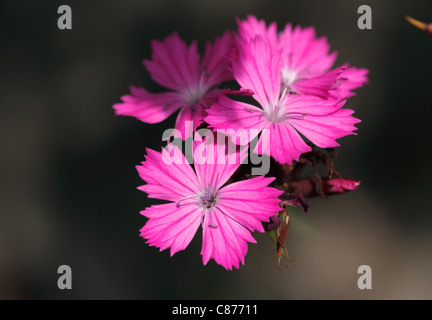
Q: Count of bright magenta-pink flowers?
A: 4